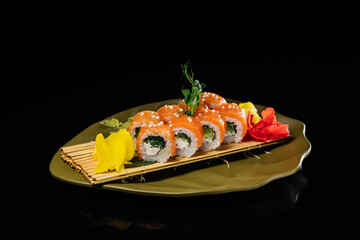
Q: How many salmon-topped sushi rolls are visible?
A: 8